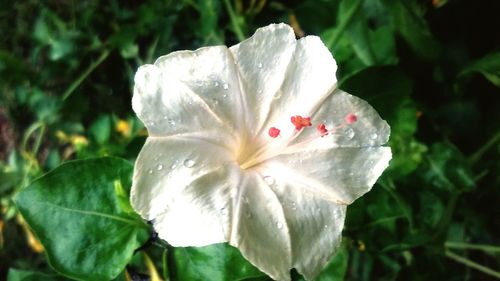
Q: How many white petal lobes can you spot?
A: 5